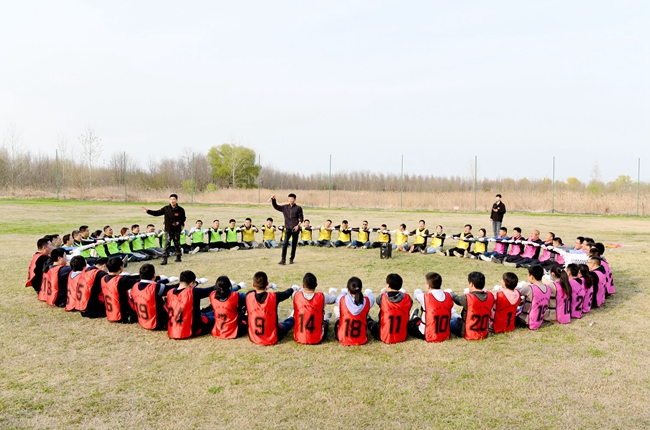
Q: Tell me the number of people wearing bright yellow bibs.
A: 13